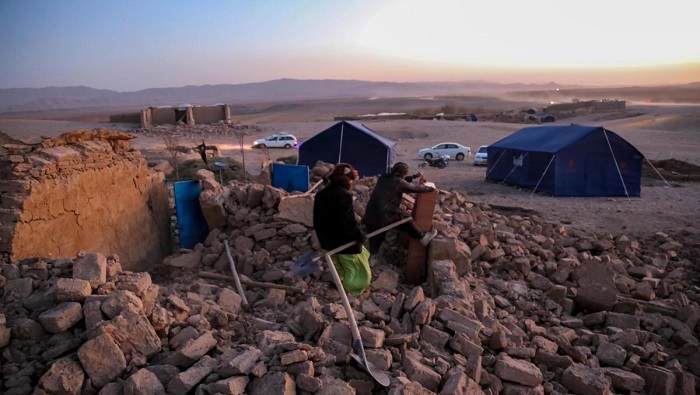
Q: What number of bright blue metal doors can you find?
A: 2